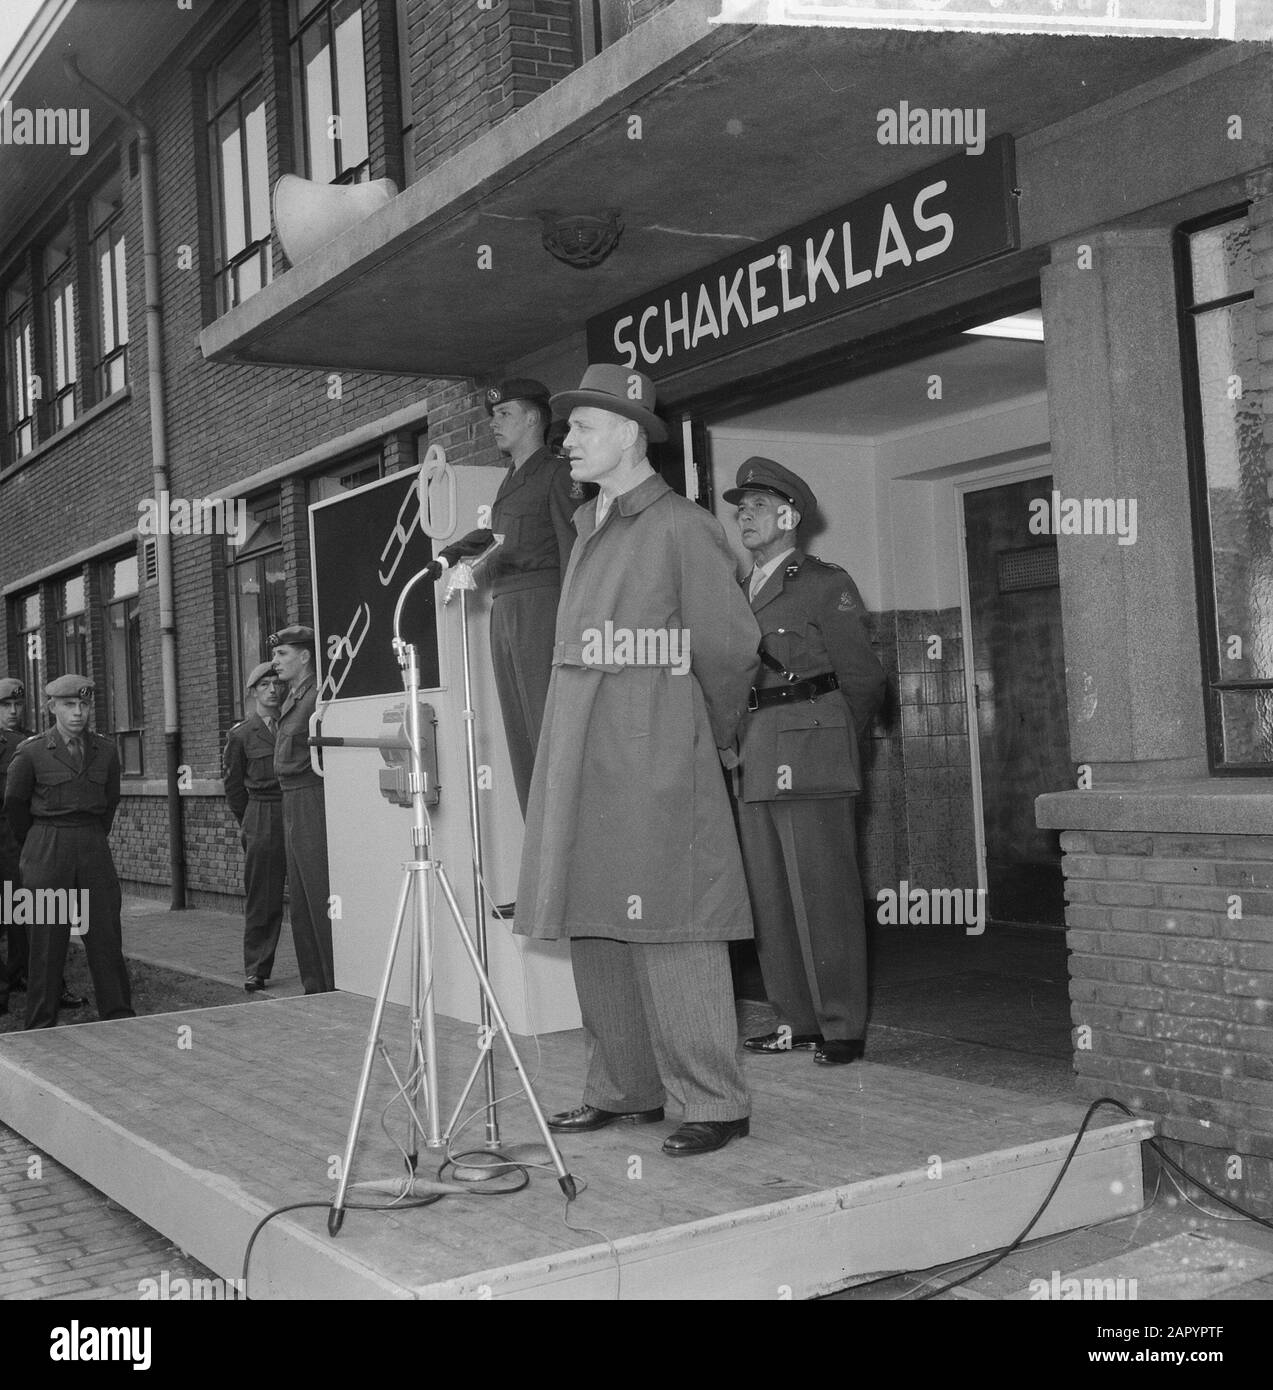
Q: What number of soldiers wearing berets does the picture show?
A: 5